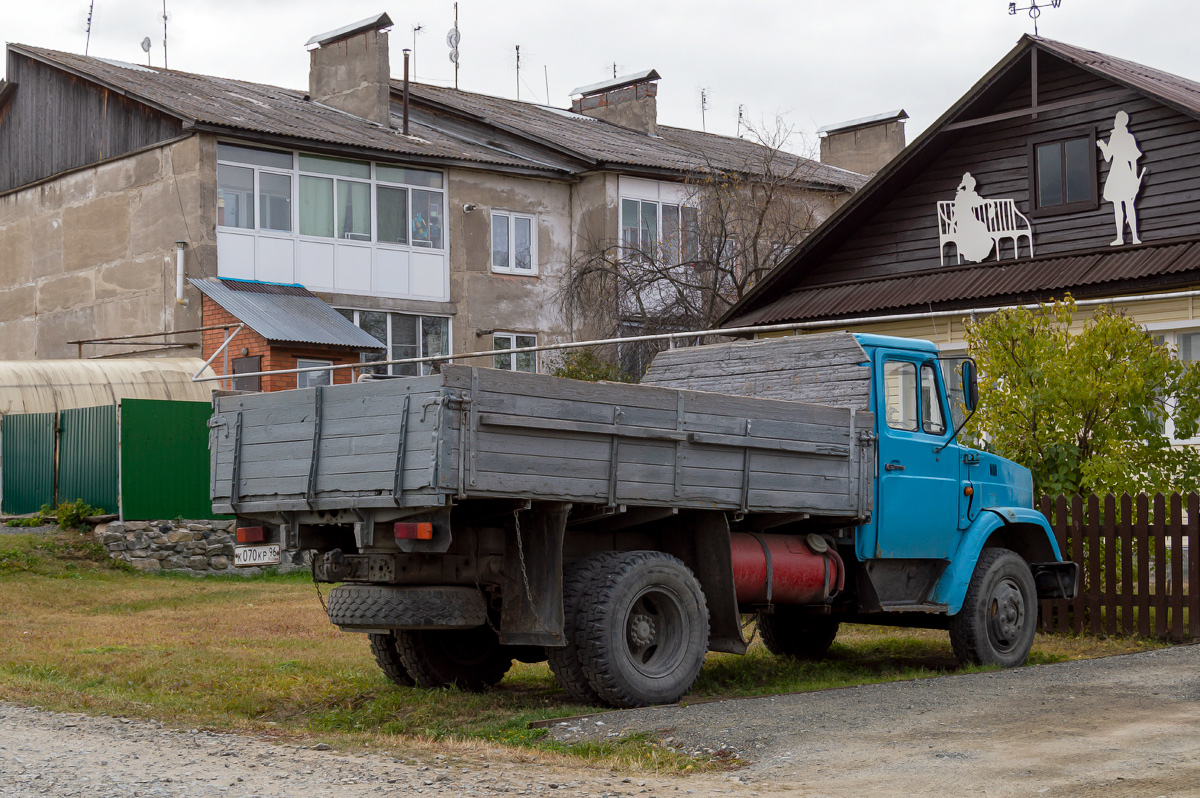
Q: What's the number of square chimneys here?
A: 3